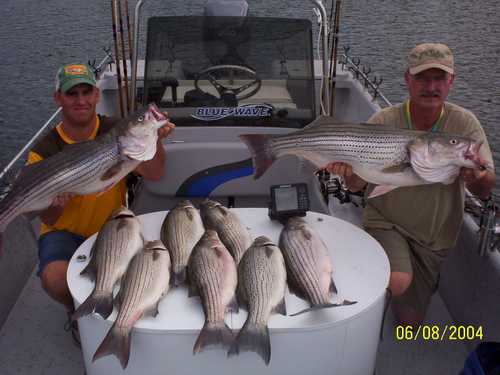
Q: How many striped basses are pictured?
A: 9